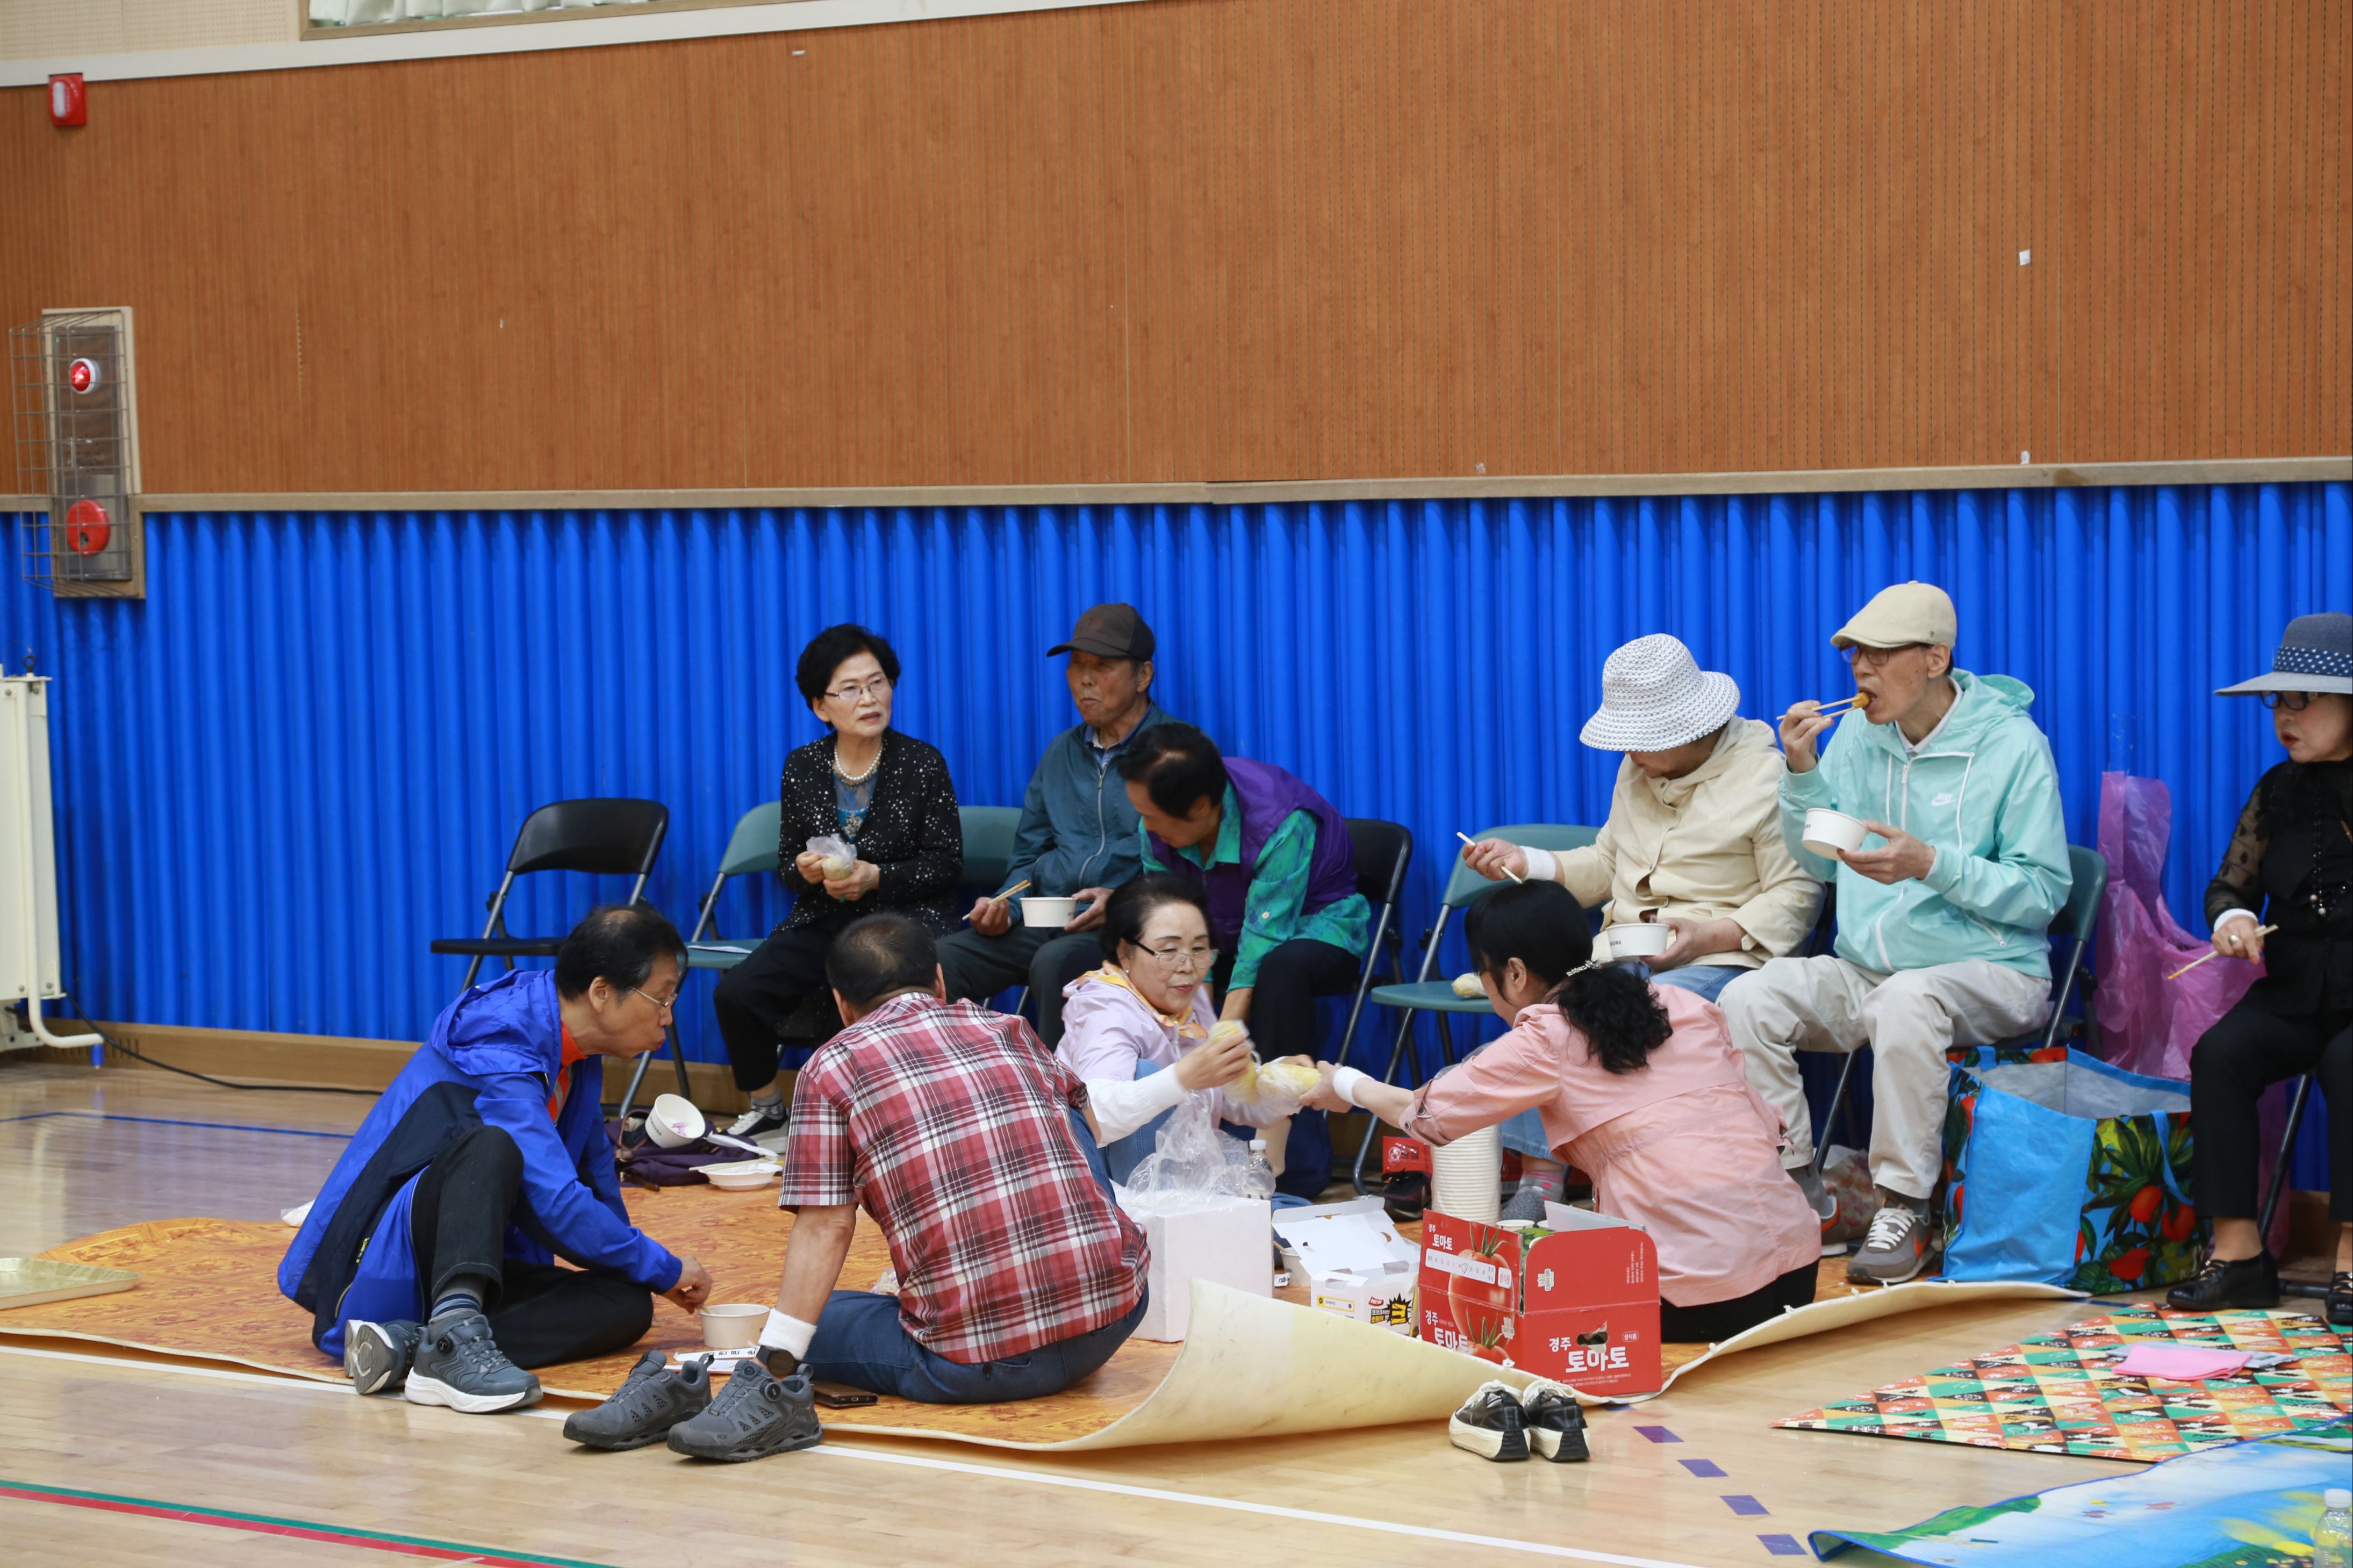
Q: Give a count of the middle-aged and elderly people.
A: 10